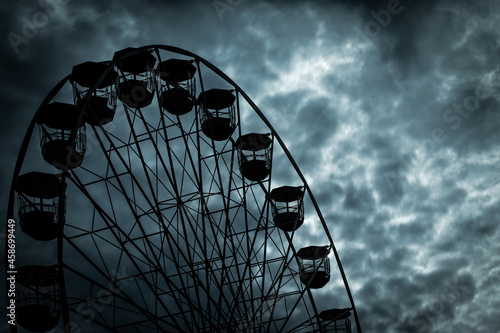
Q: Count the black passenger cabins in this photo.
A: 11